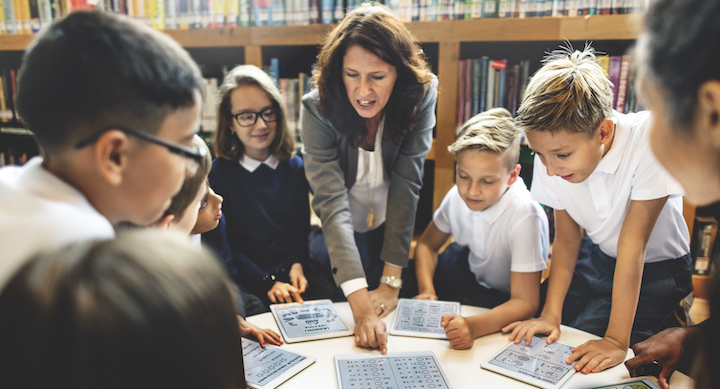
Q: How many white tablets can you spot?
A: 6